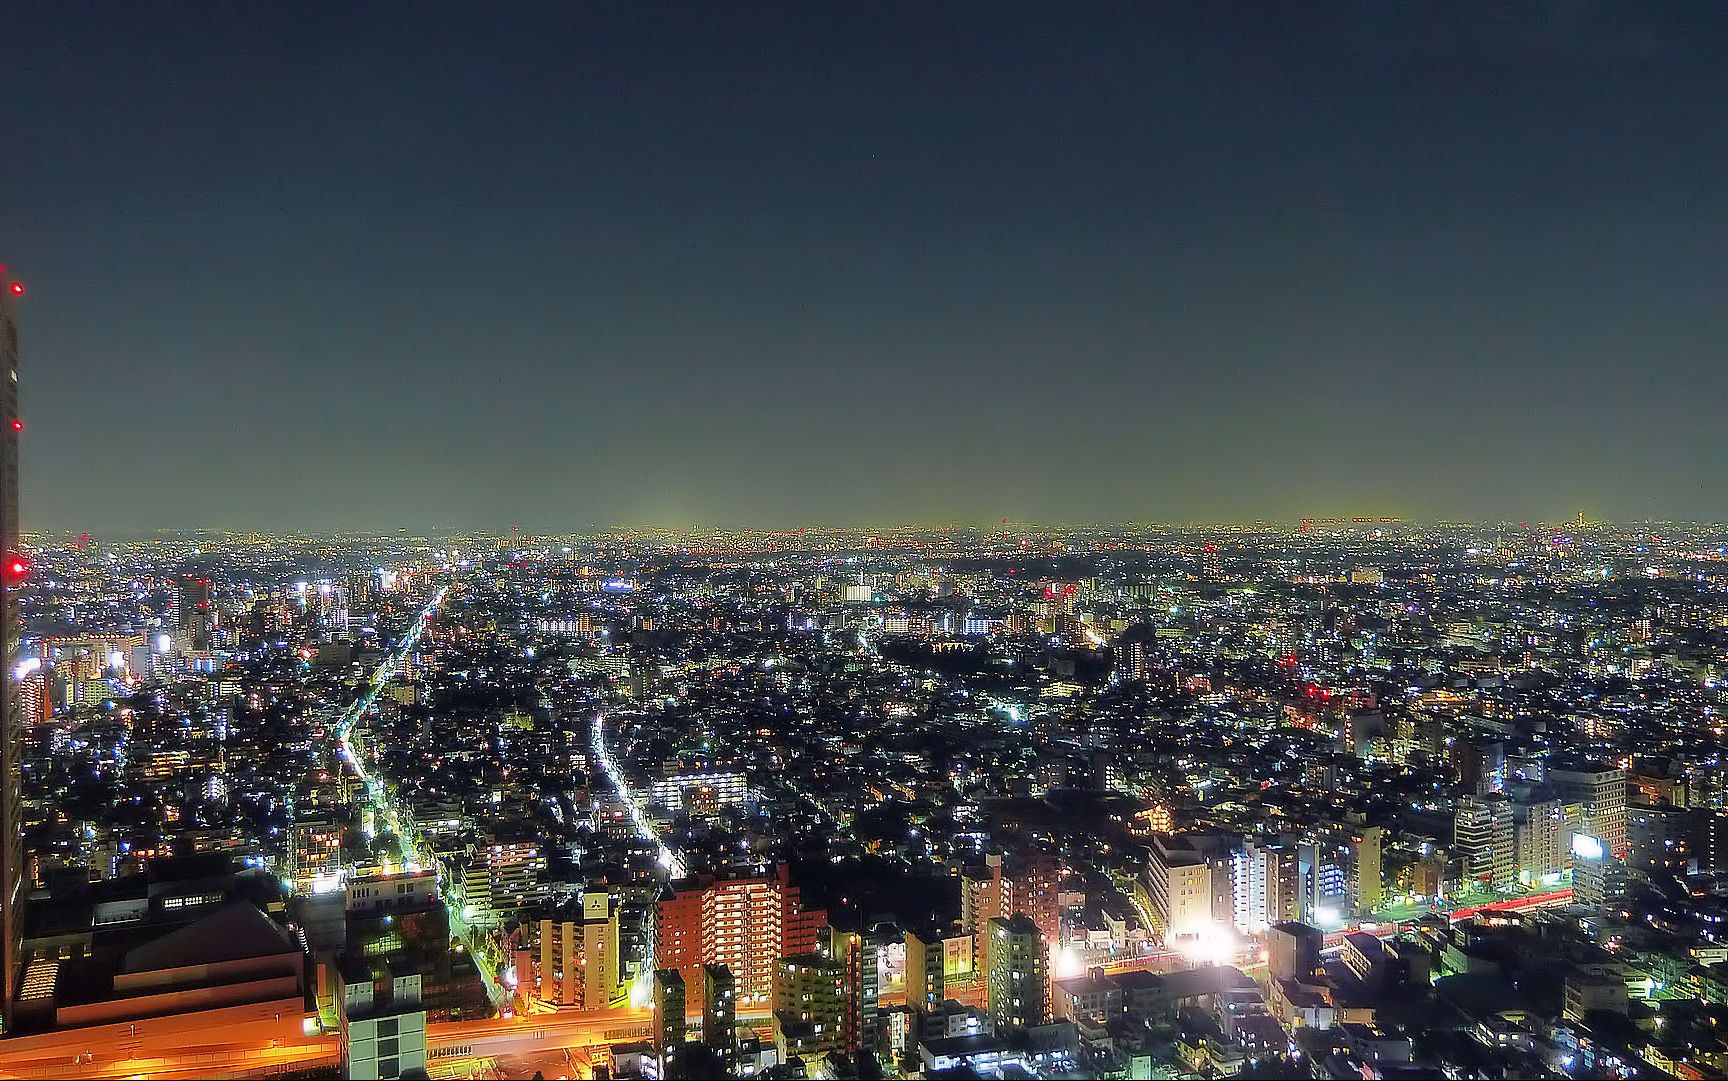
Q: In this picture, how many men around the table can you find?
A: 0